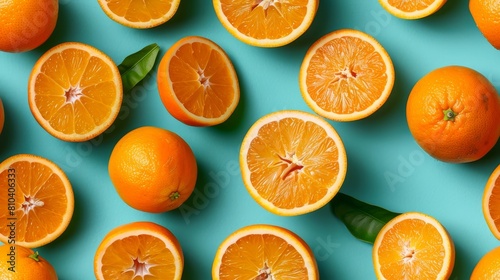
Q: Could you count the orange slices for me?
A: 12